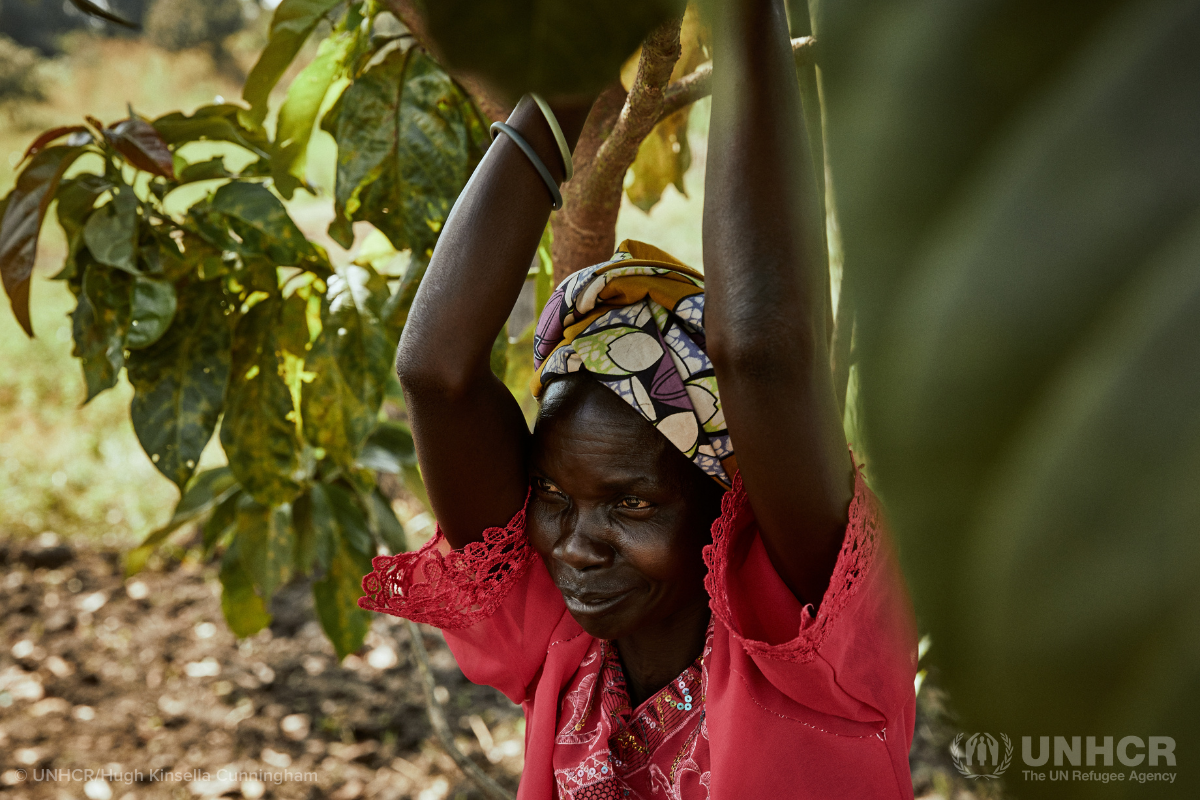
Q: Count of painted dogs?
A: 0